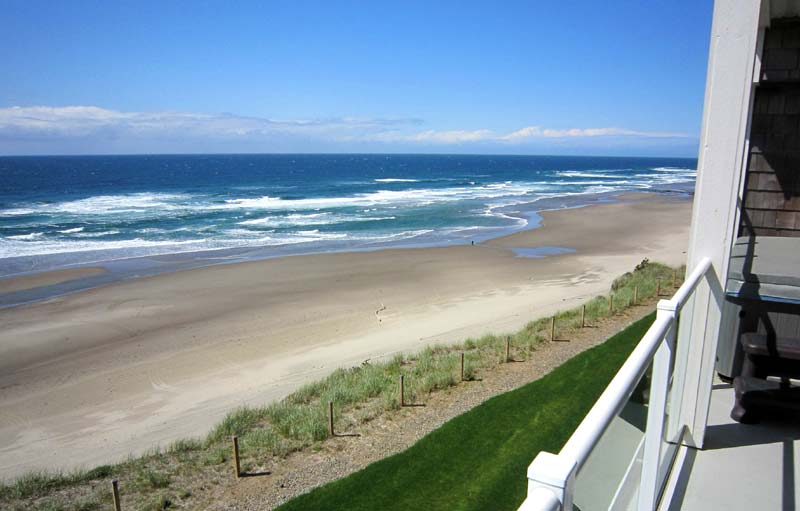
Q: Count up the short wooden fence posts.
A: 12